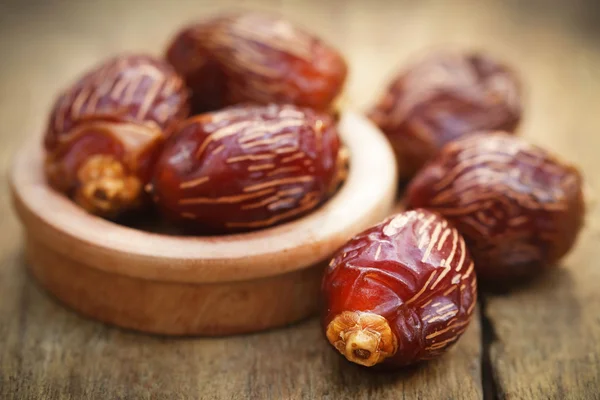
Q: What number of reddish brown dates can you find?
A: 6